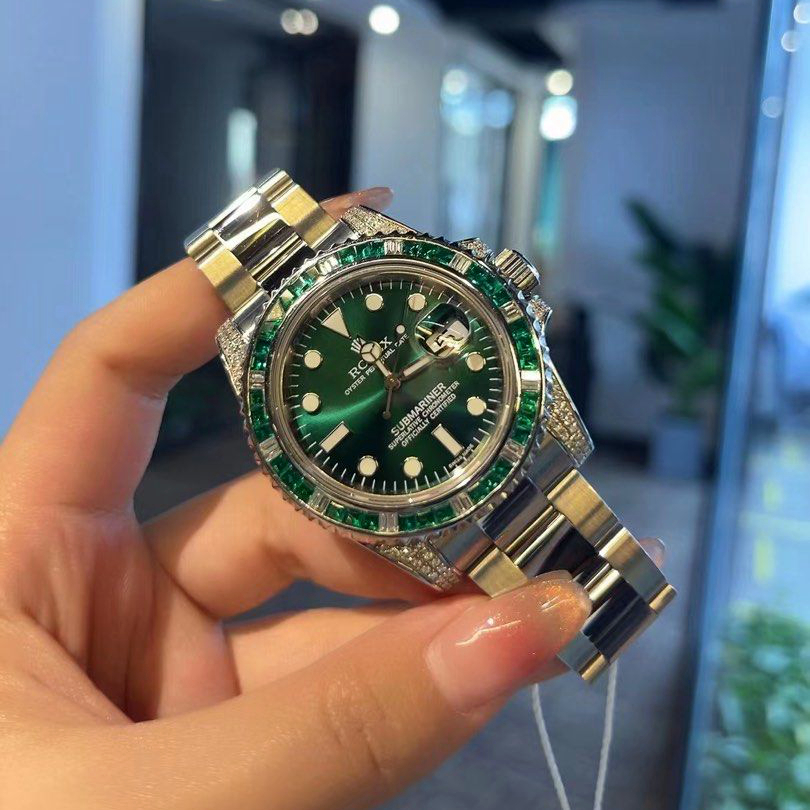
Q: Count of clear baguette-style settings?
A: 11